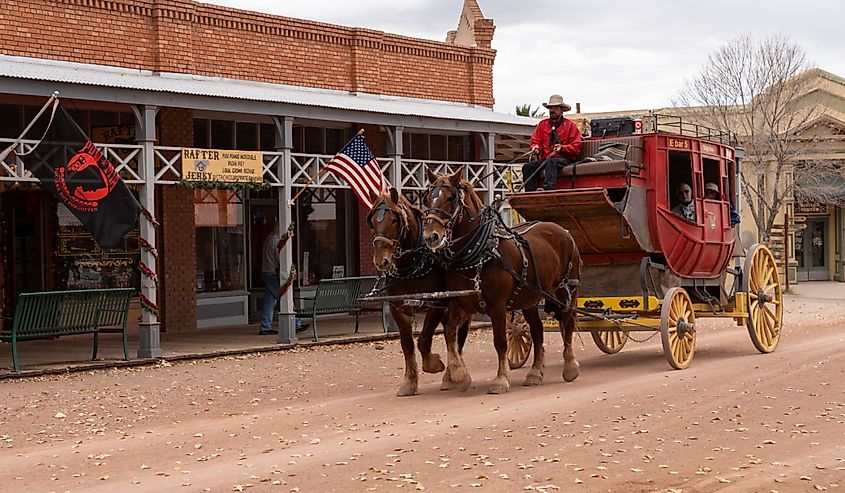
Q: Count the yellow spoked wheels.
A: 4